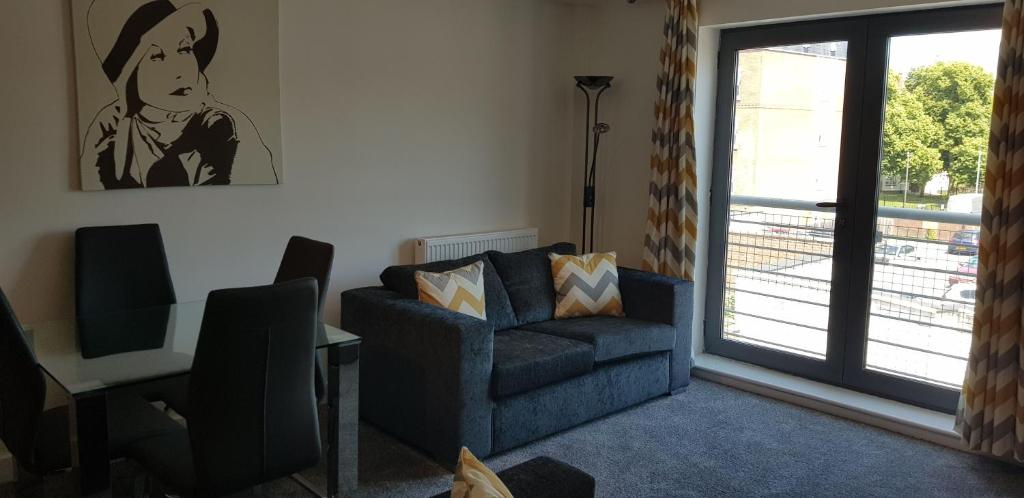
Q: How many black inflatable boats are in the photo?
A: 0